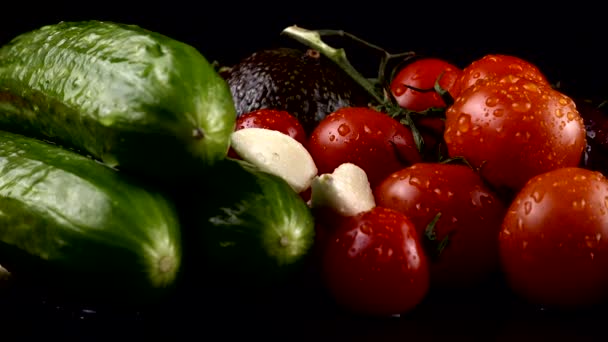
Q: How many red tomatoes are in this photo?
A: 8